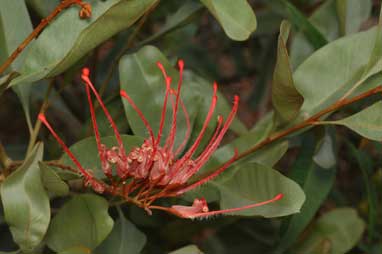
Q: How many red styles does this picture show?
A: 13